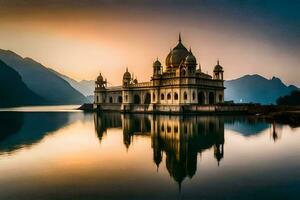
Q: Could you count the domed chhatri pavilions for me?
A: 5